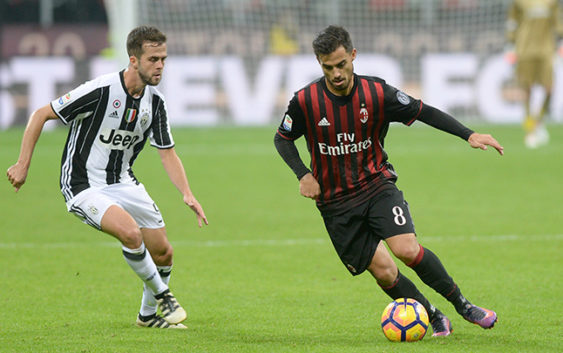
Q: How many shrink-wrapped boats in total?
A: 0